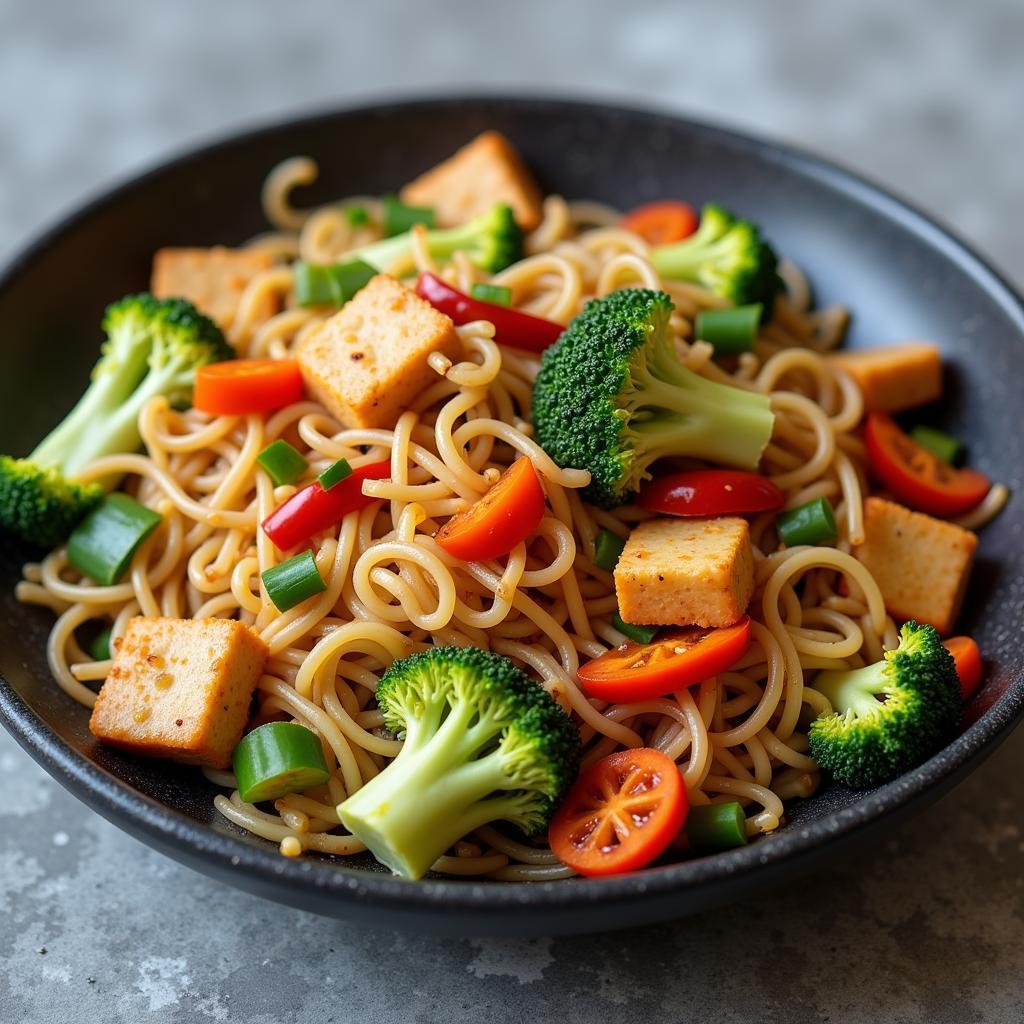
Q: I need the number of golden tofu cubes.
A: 7